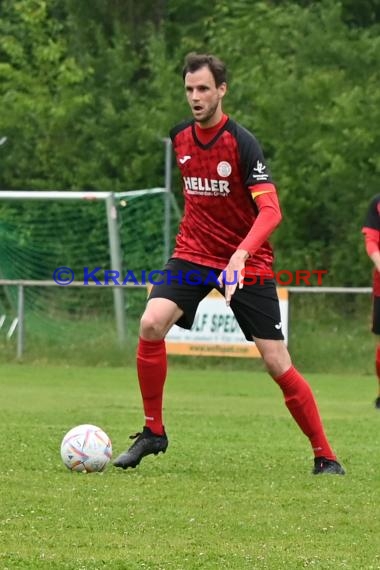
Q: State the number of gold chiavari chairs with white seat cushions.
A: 0